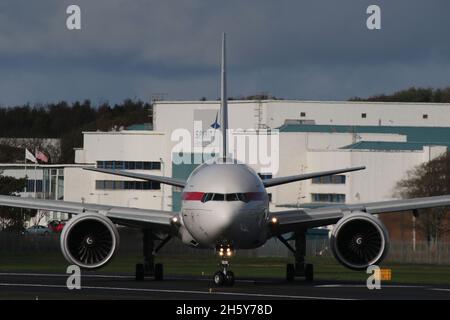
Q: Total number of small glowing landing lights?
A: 6